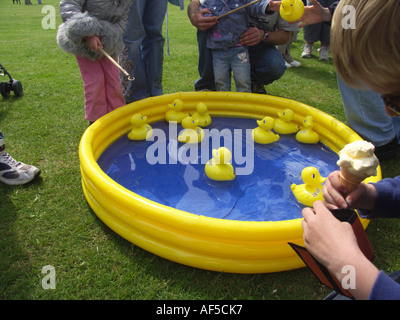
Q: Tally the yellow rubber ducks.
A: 10